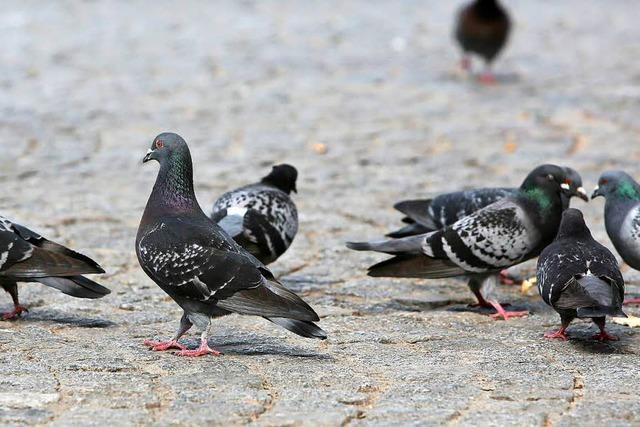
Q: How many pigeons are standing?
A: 8